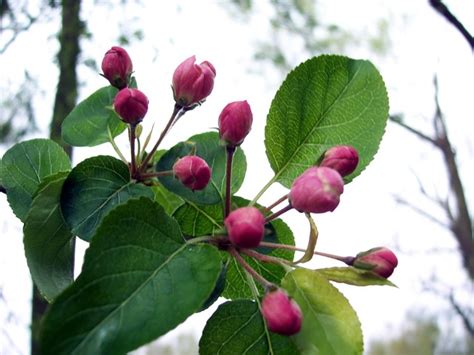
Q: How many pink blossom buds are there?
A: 10